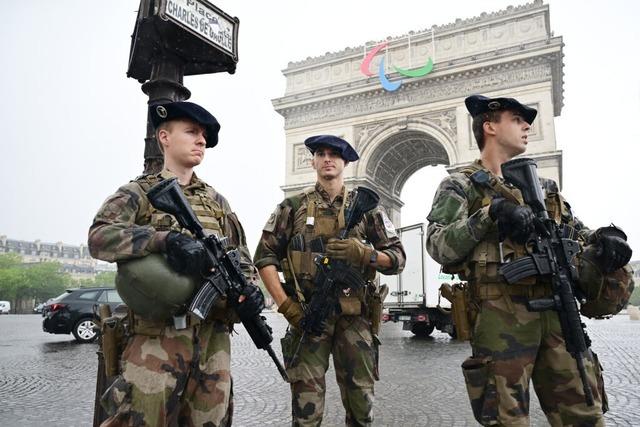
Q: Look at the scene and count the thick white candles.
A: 0